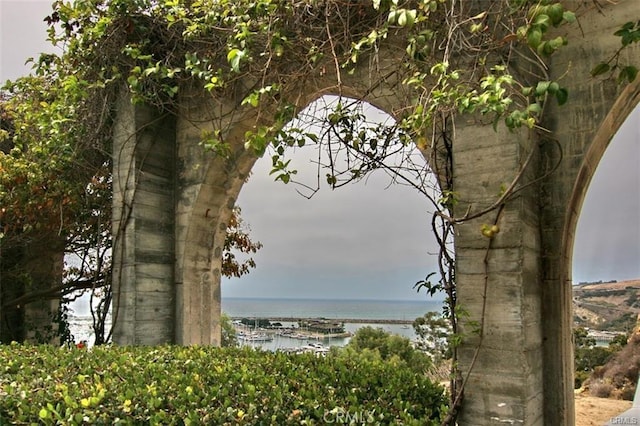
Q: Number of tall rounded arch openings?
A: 2